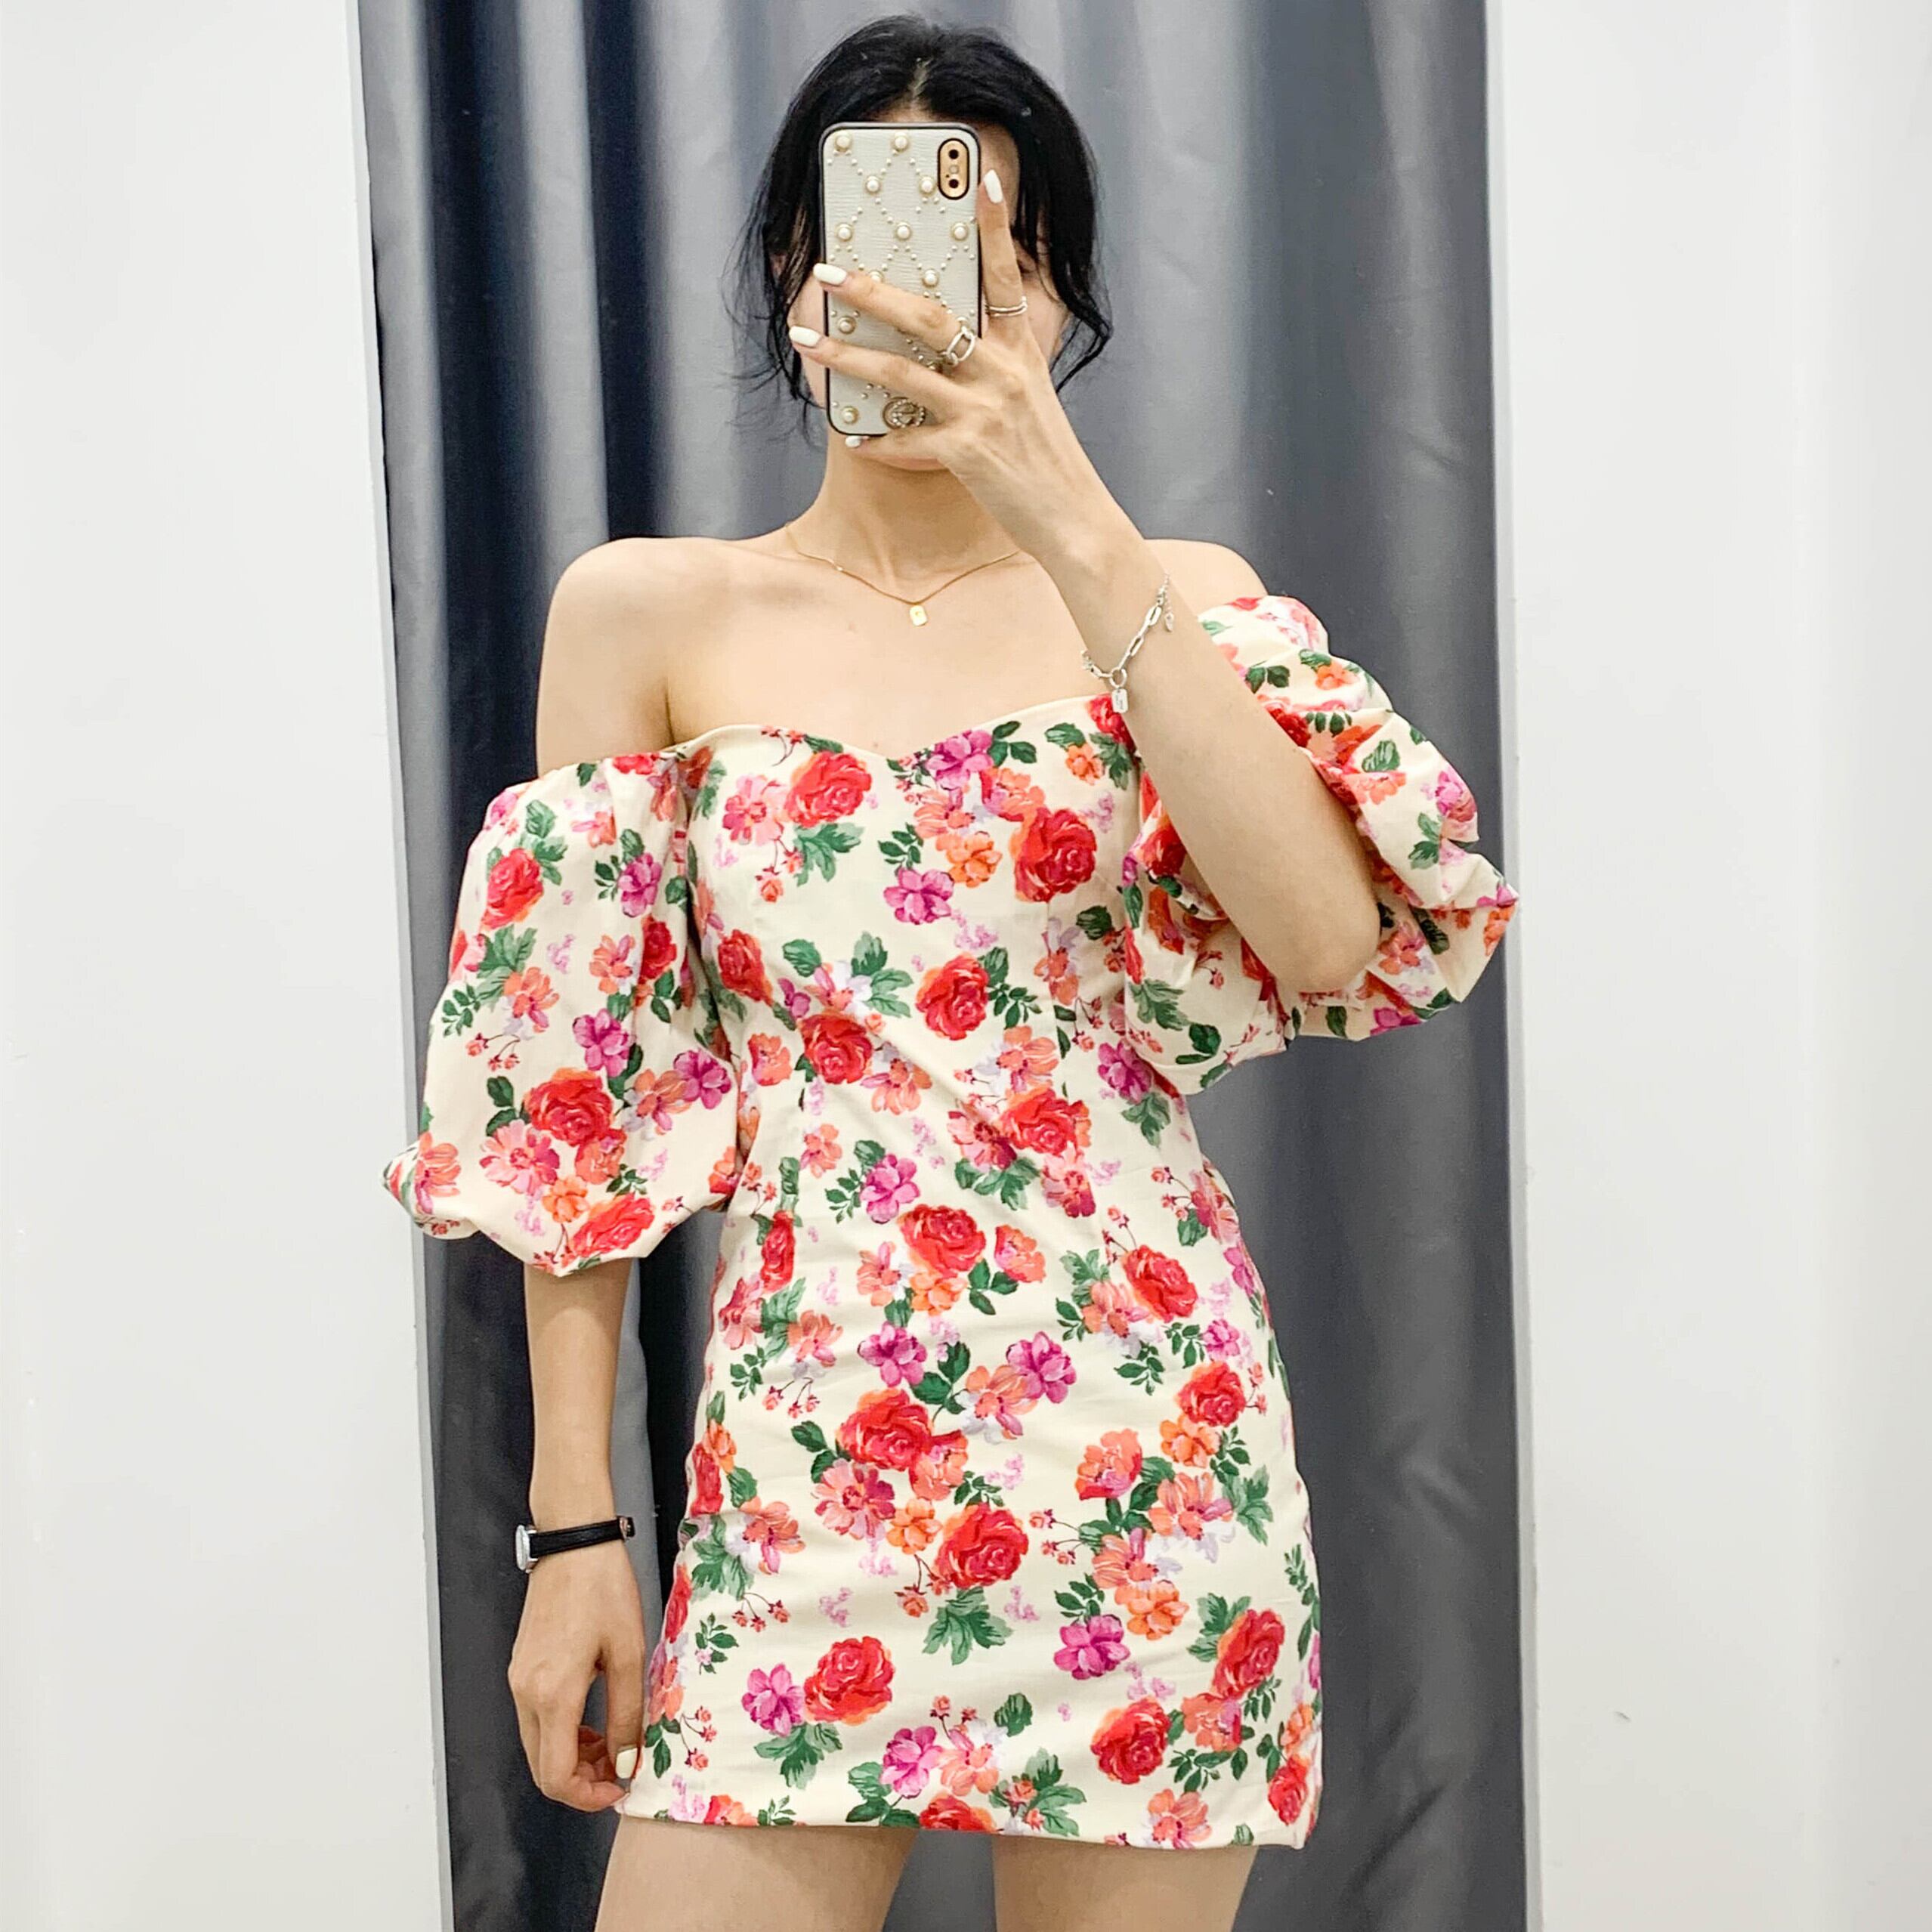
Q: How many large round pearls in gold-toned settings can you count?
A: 11